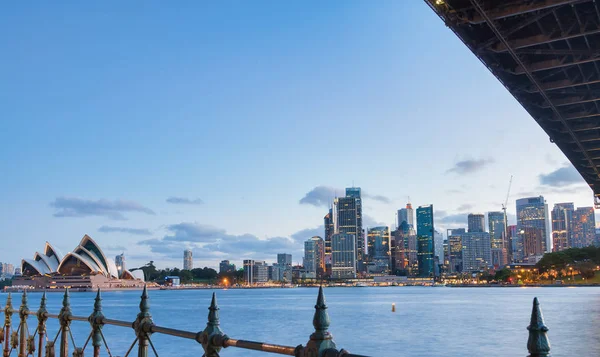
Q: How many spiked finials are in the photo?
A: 9